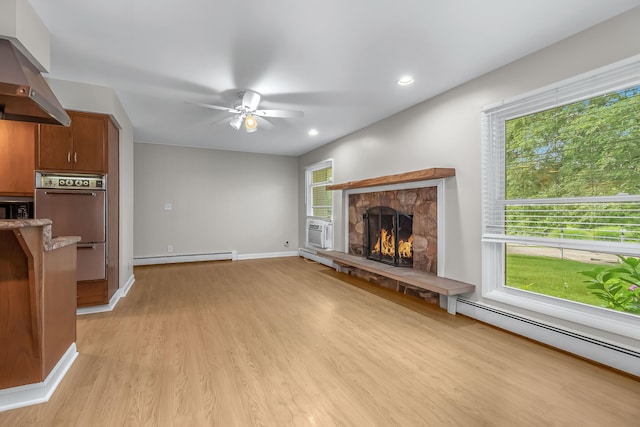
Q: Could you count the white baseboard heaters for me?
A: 3